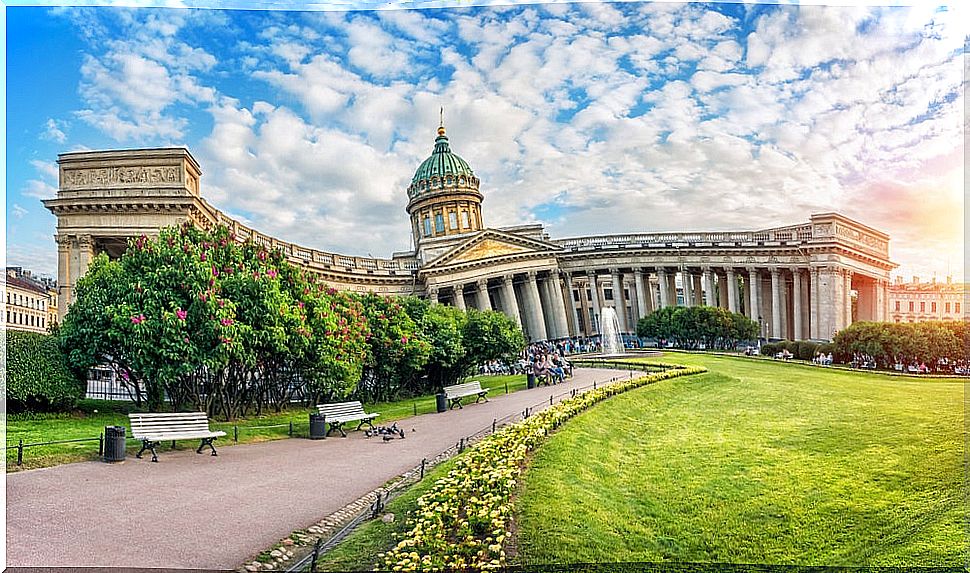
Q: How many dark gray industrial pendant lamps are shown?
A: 0